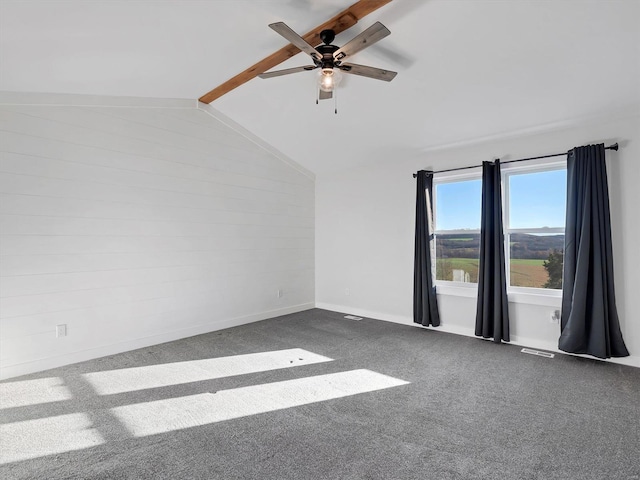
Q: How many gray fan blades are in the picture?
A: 5